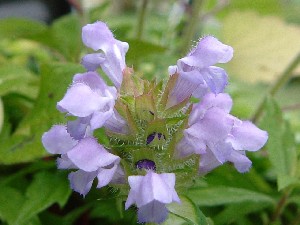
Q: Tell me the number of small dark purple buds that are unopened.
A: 2